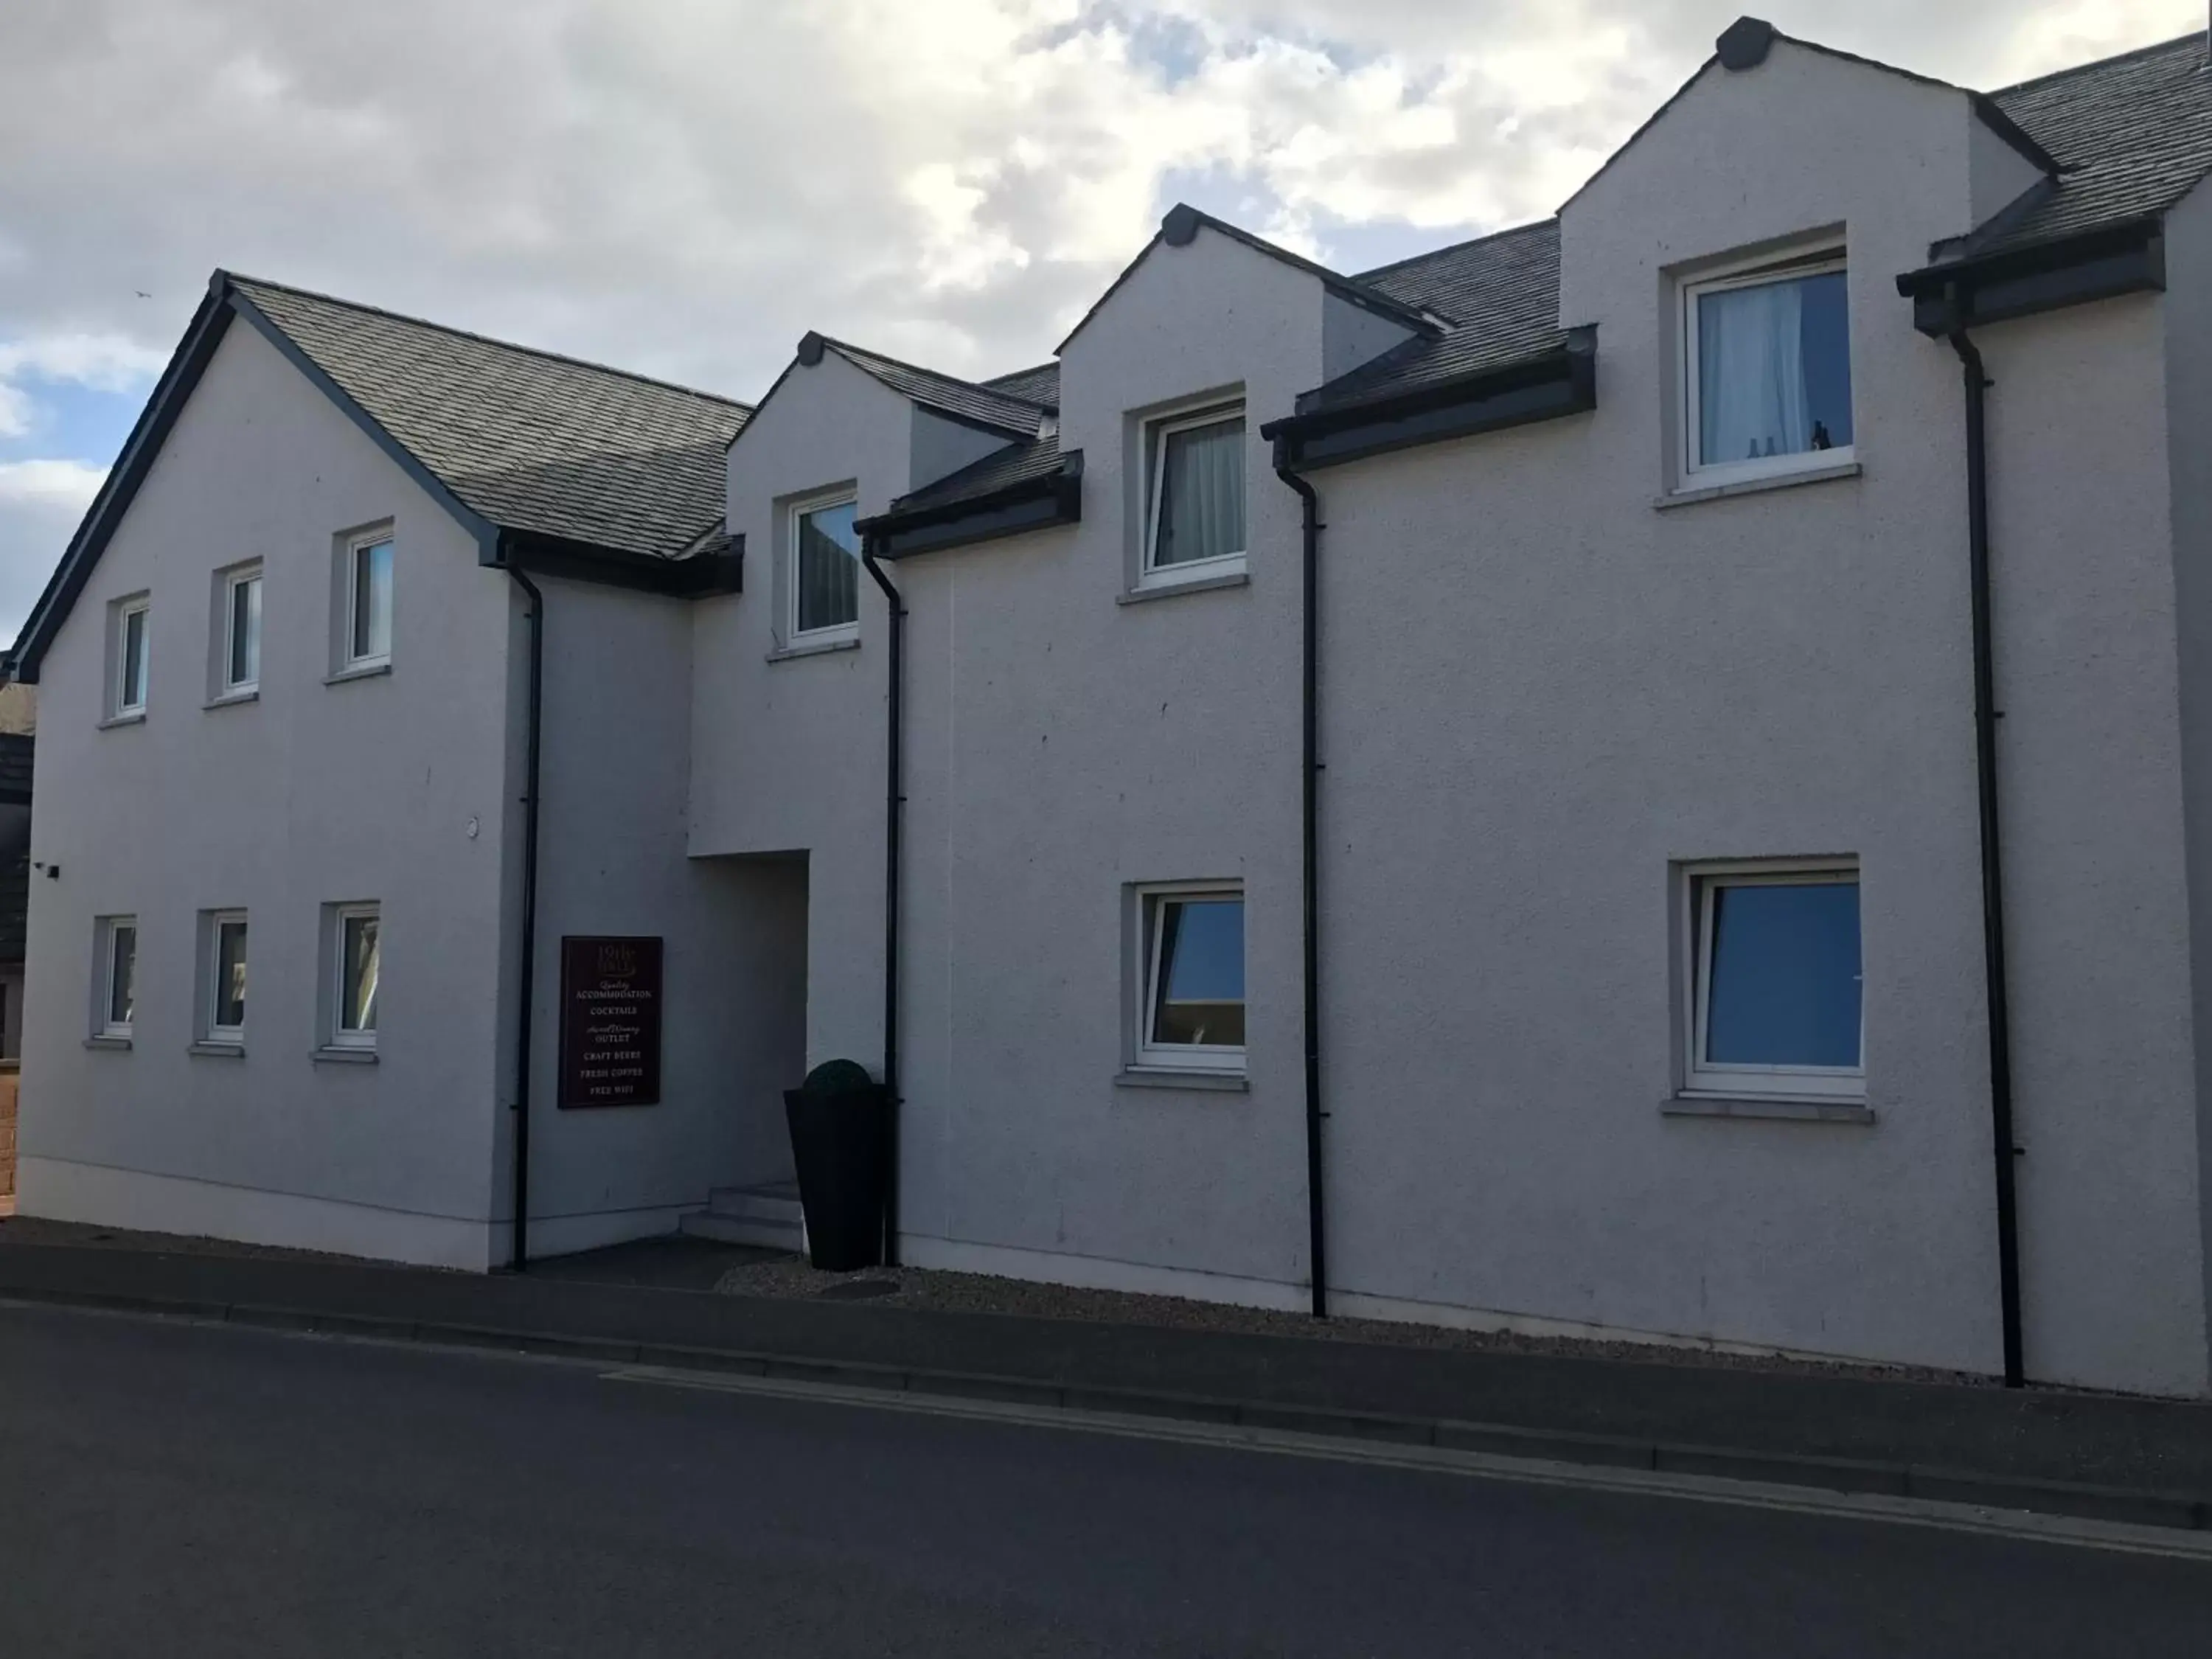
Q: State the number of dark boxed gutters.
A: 4